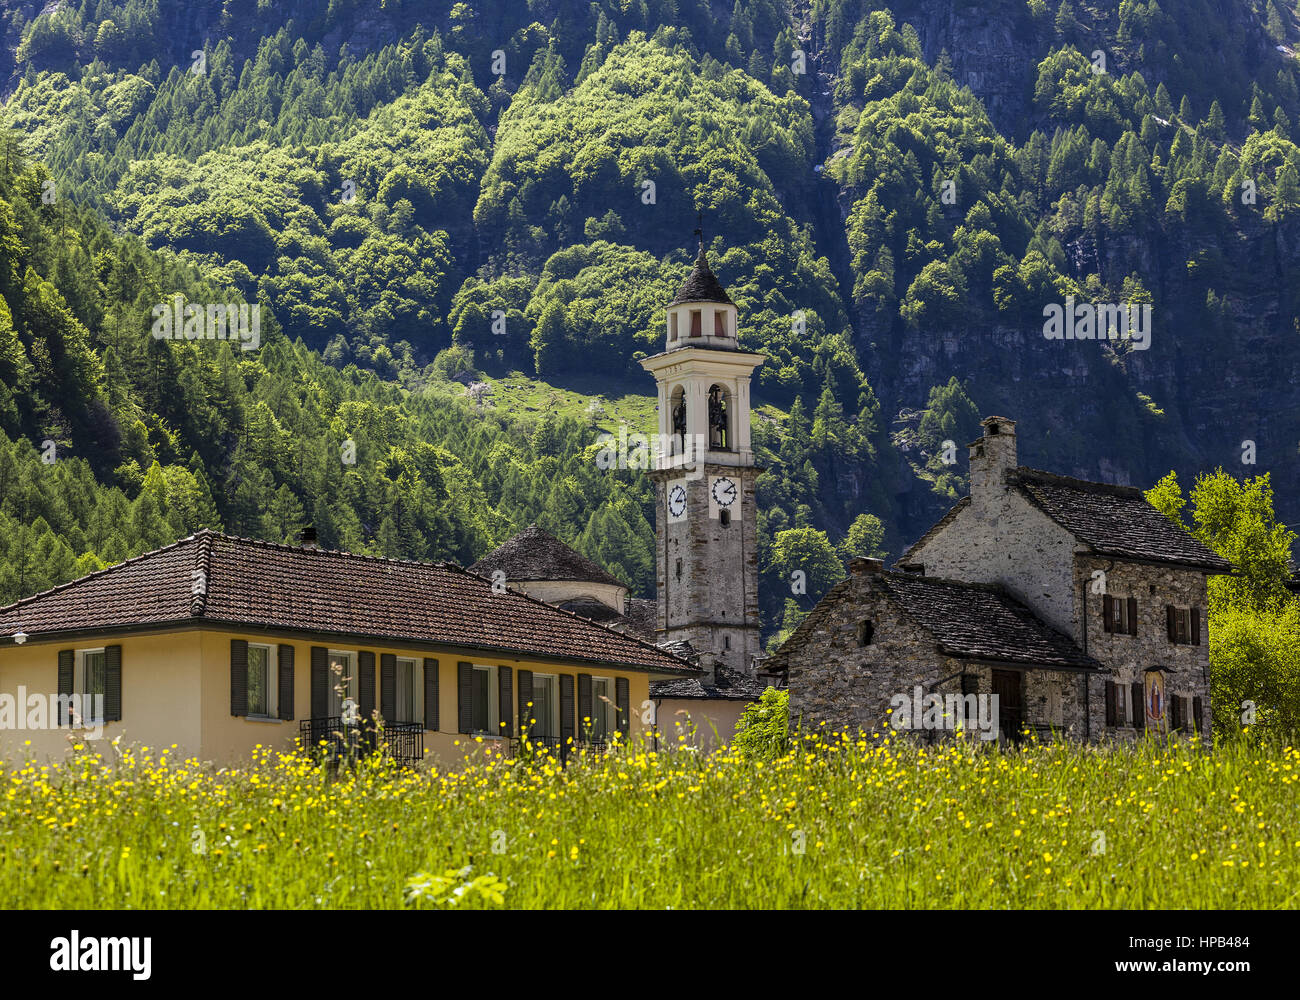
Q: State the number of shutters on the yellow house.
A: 14